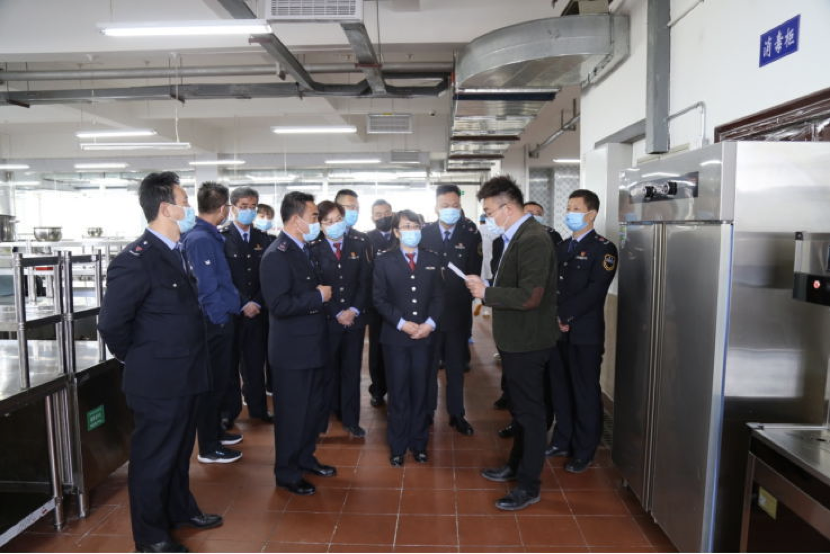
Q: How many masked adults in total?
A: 13